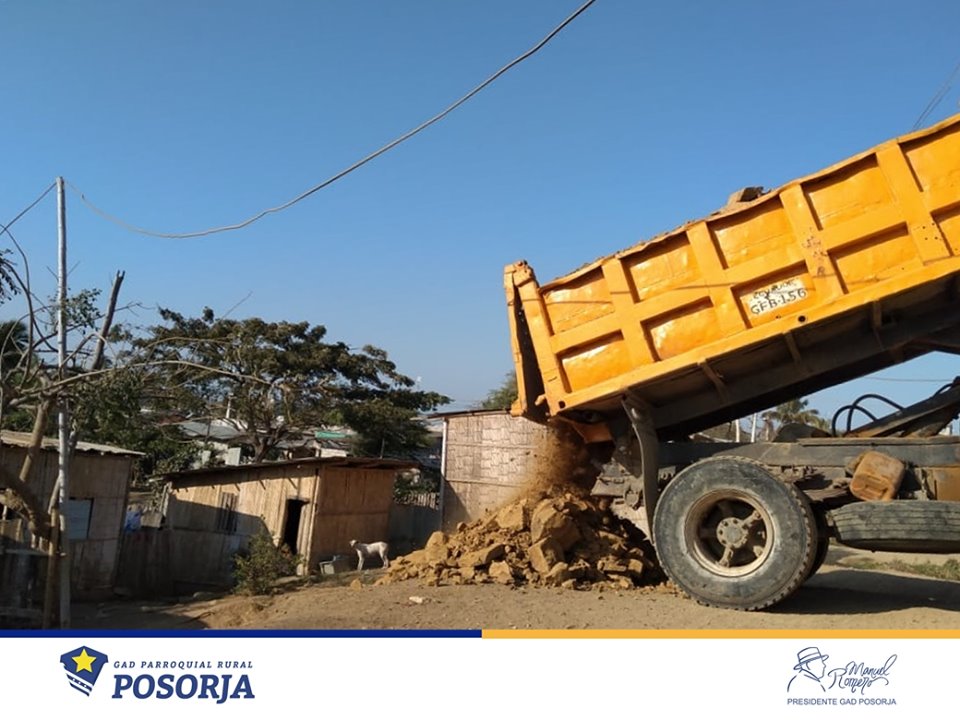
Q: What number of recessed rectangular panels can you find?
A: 10